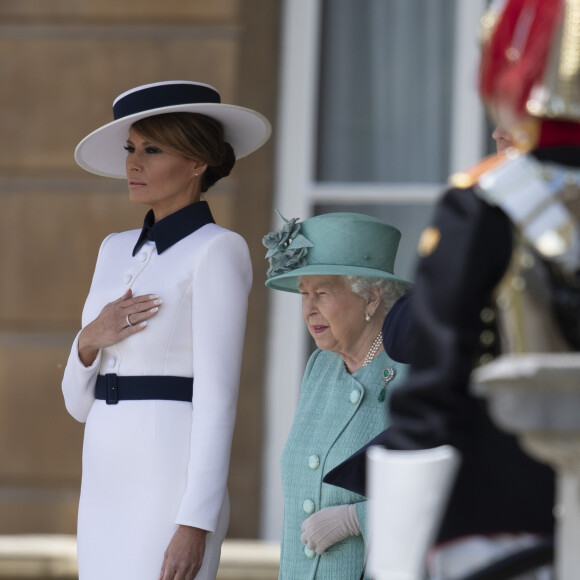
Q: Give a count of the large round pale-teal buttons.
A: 4